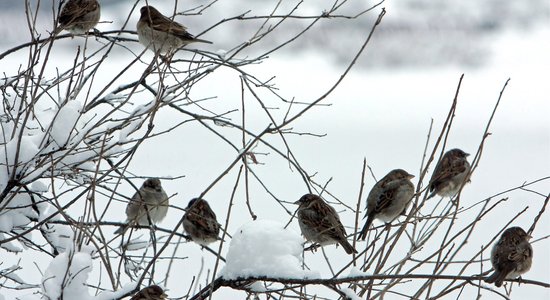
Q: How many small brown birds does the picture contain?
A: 9